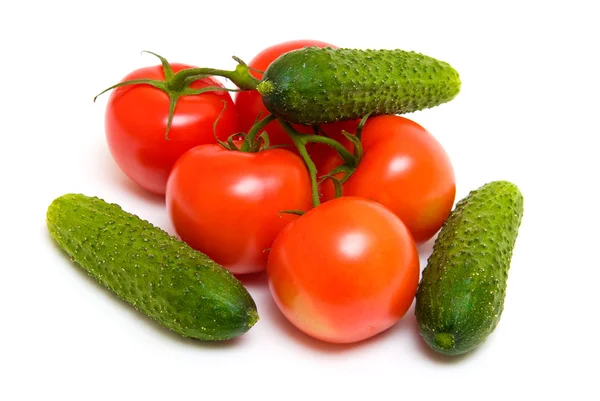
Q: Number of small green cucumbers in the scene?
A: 3